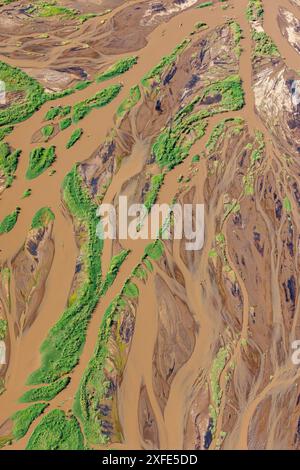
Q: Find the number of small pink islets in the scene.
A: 0